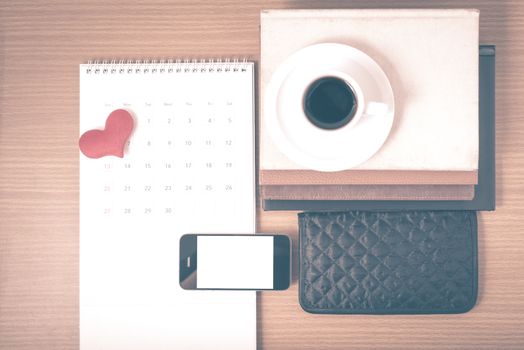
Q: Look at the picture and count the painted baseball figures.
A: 0